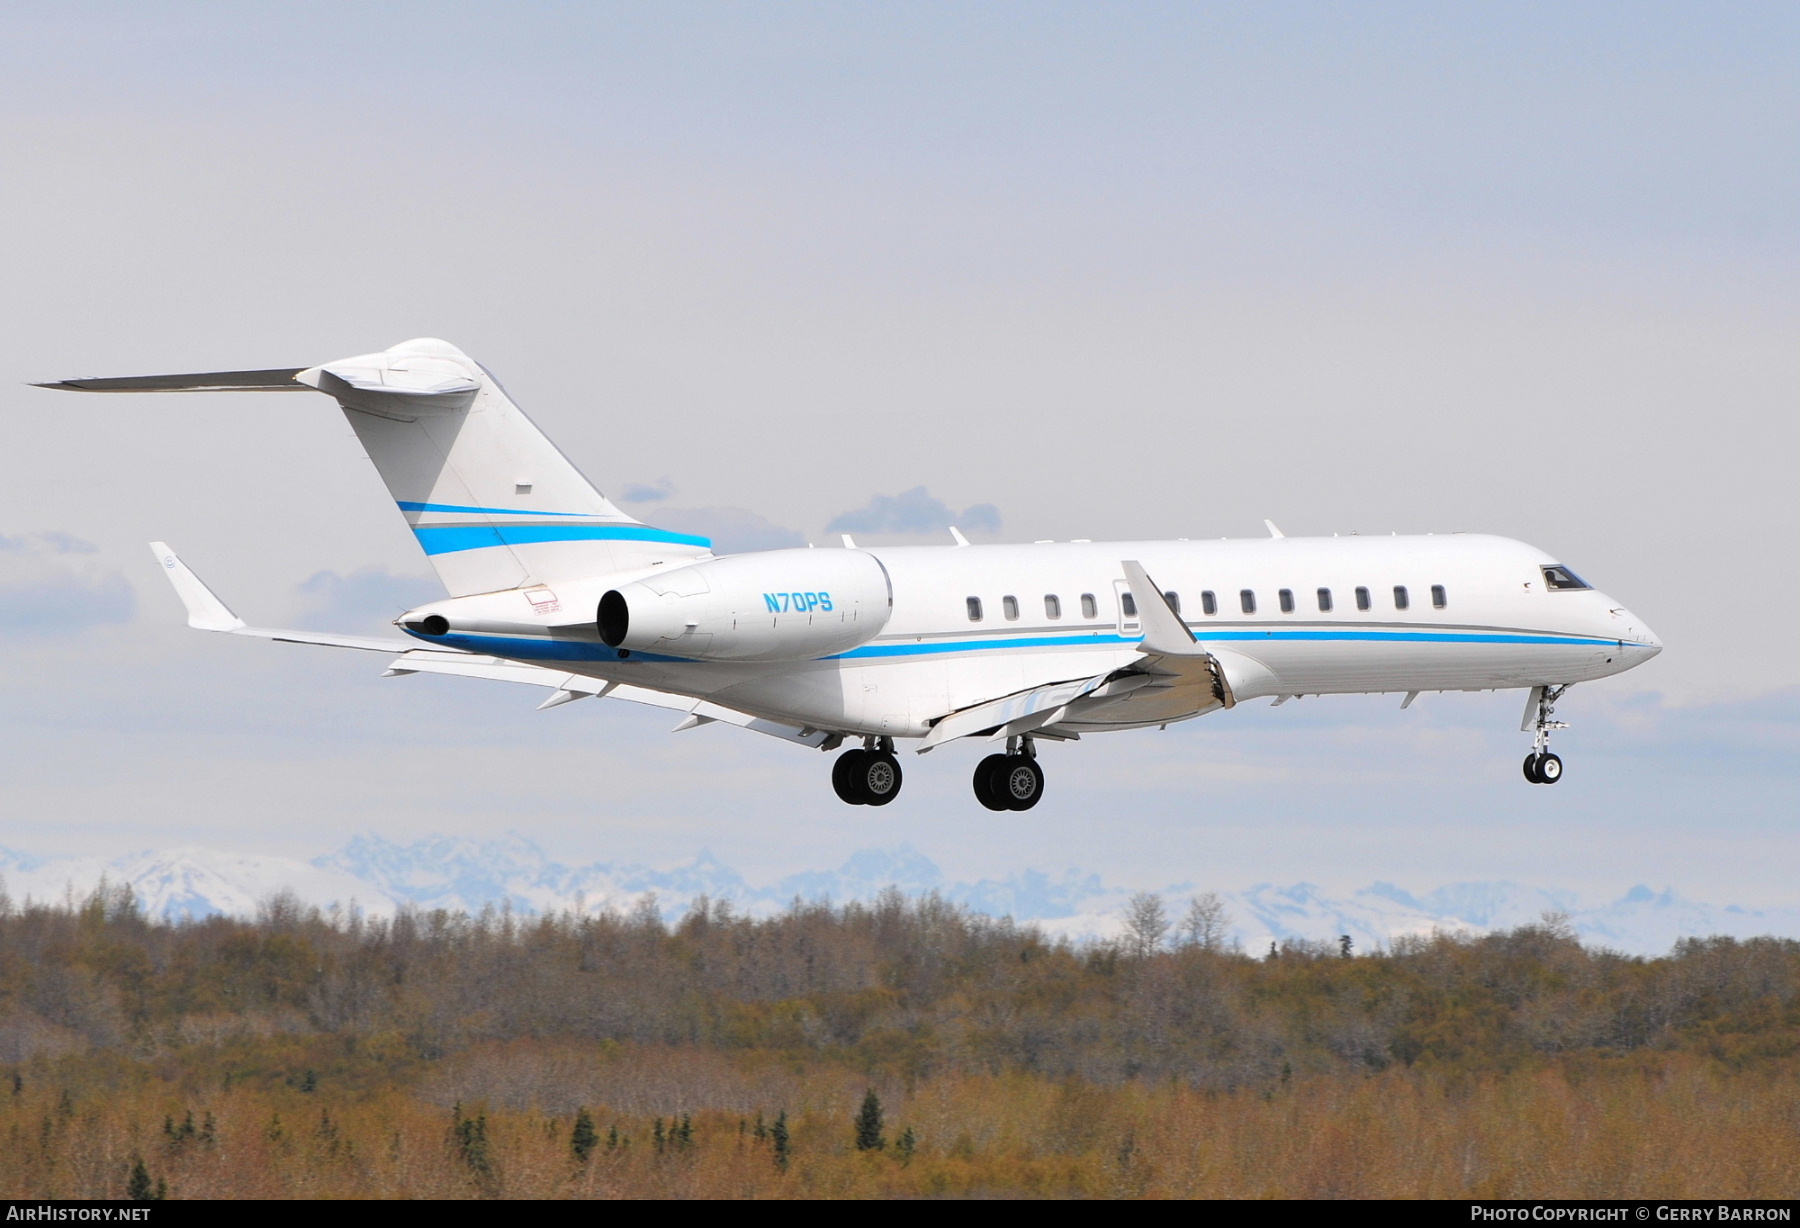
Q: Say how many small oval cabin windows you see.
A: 13